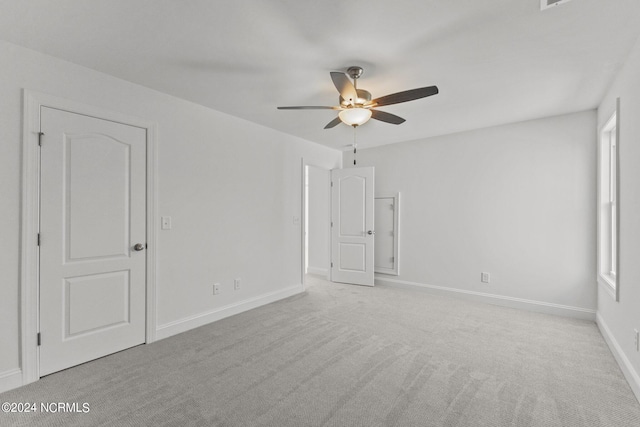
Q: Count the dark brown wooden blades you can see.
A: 5